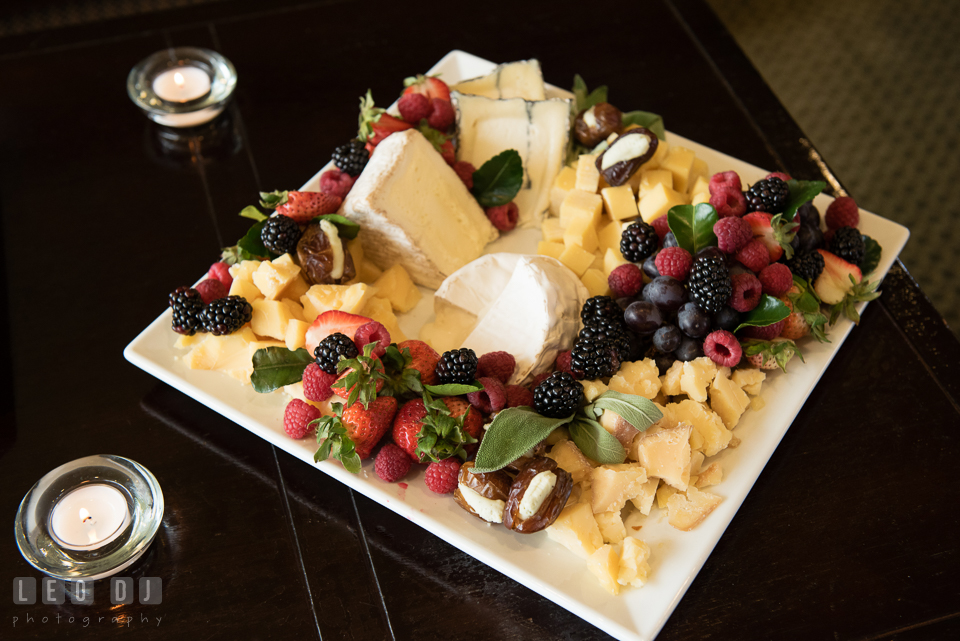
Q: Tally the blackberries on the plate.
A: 15